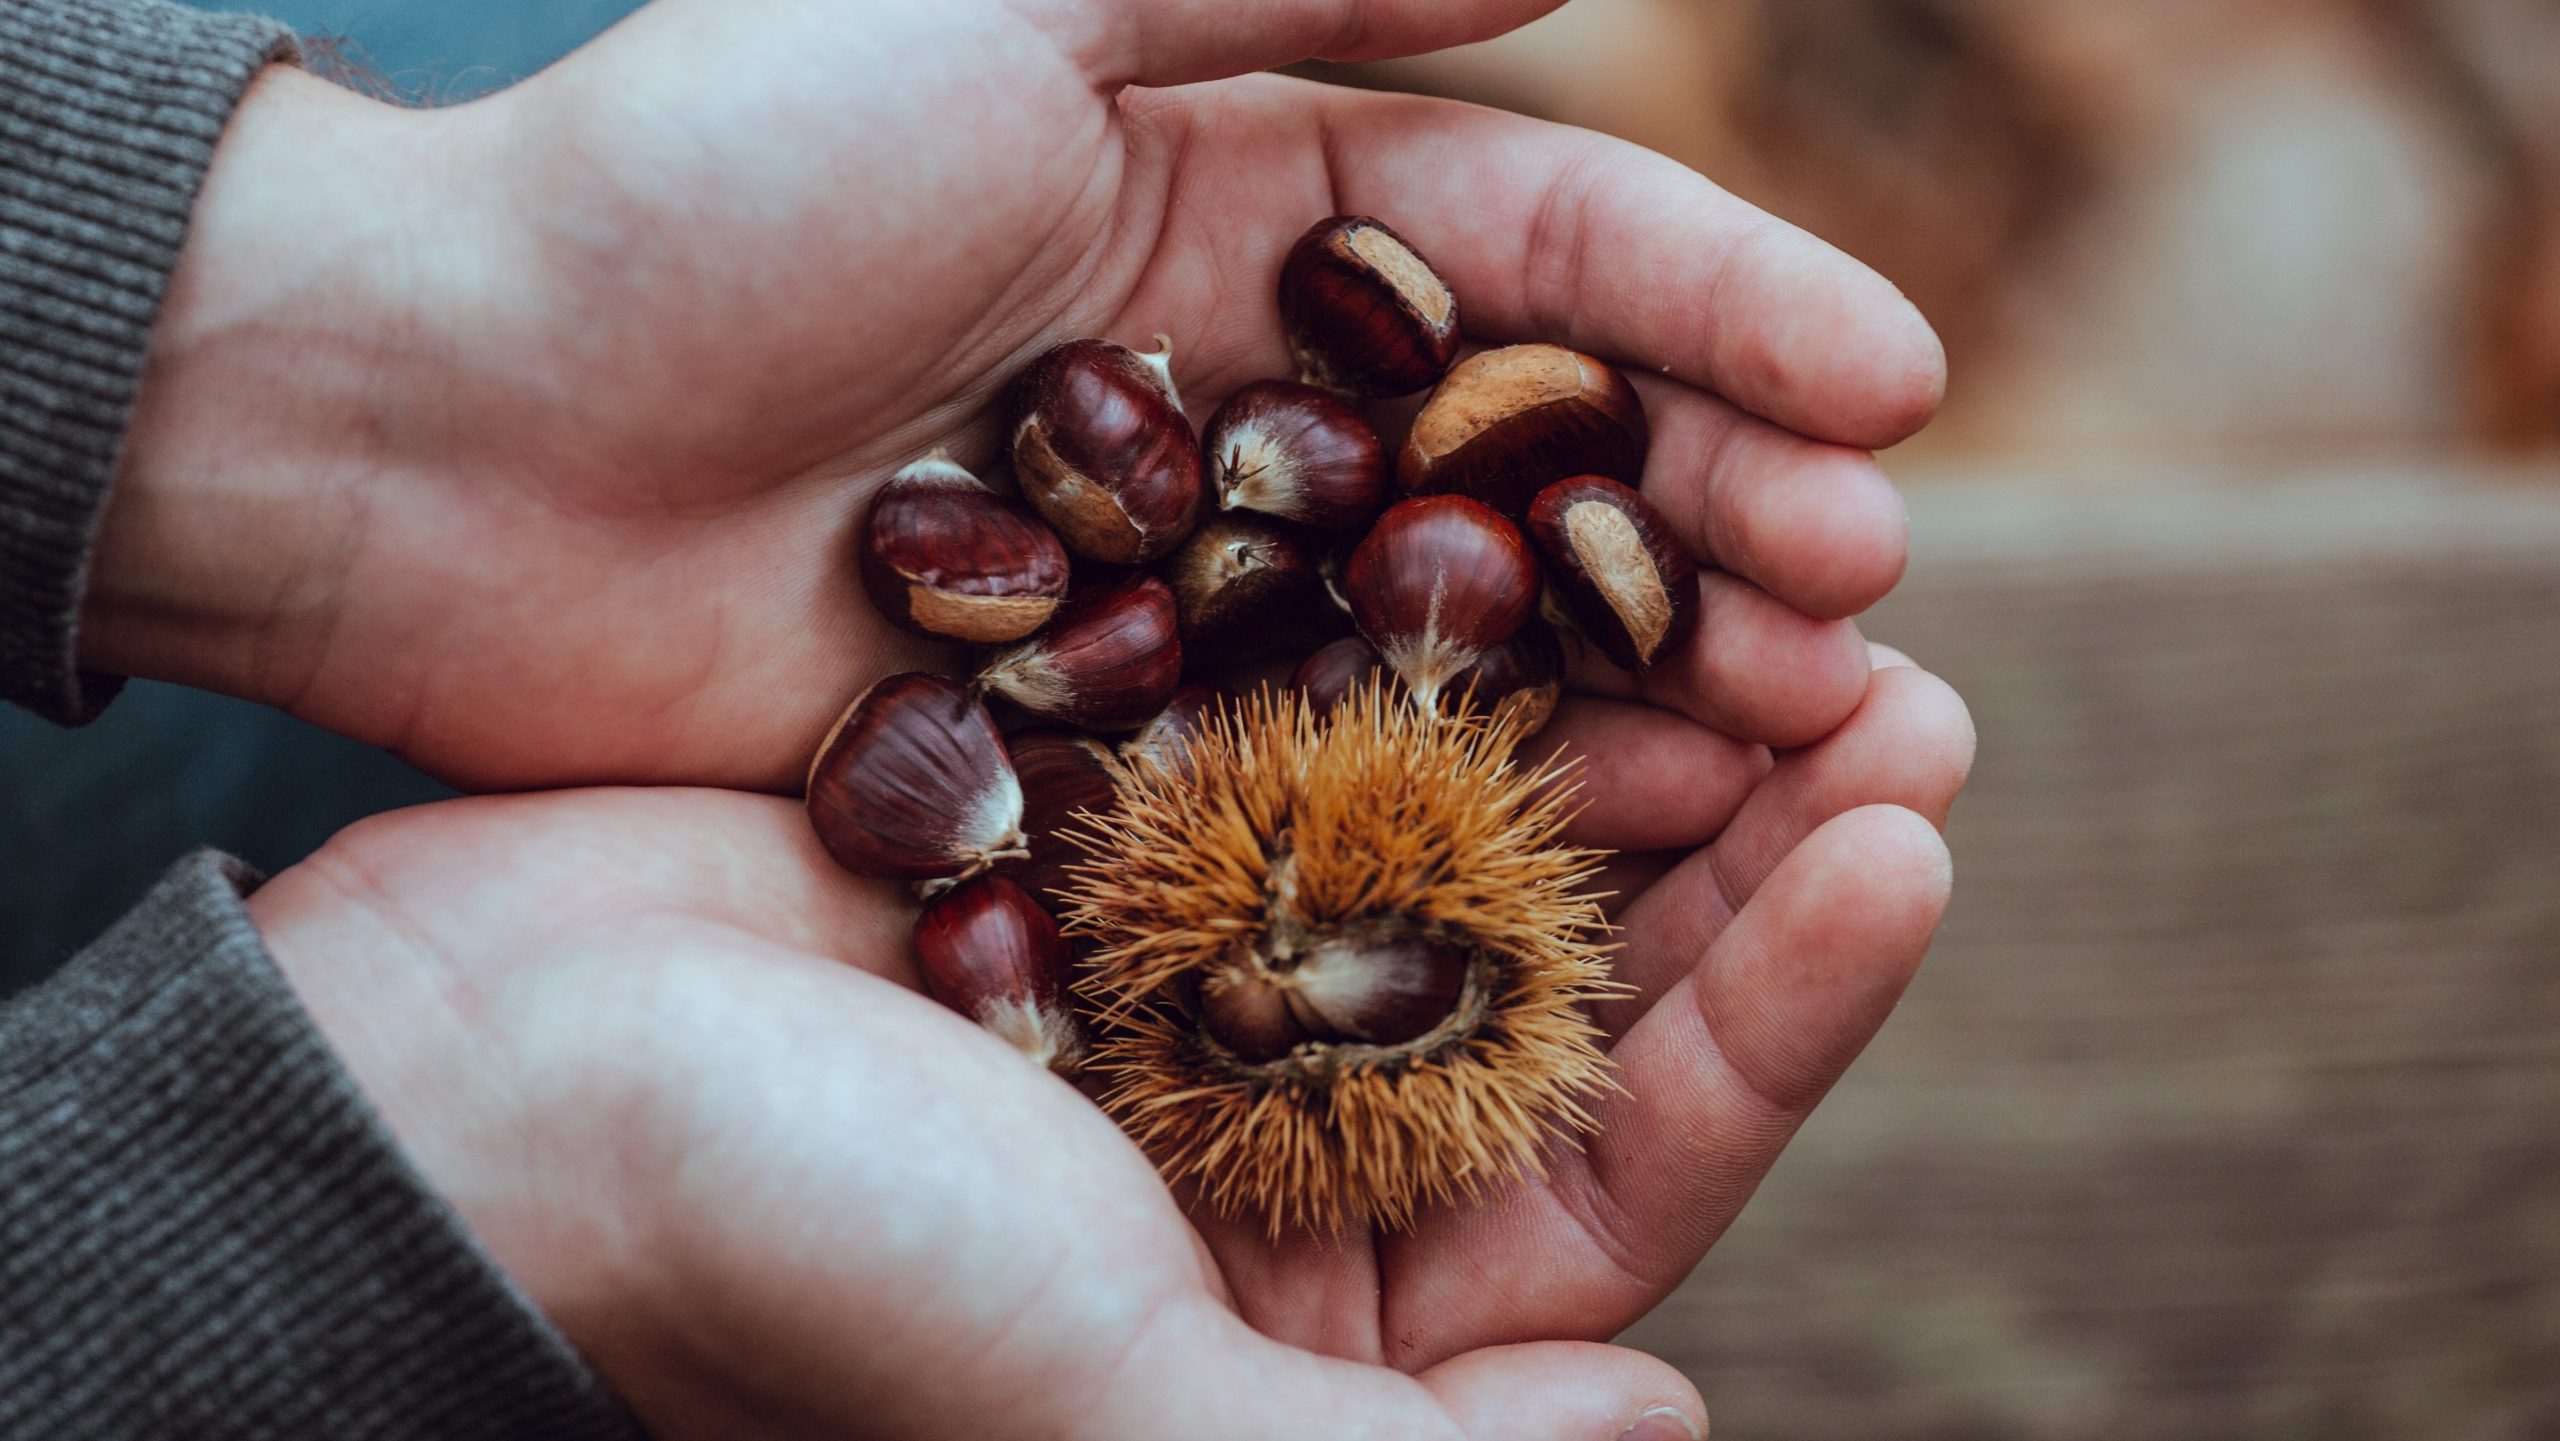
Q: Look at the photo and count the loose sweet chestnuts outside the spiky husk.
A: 15